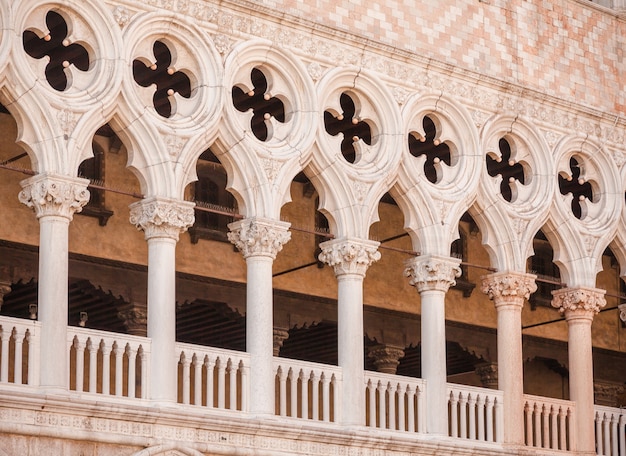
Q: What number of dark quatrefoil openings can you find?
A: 7